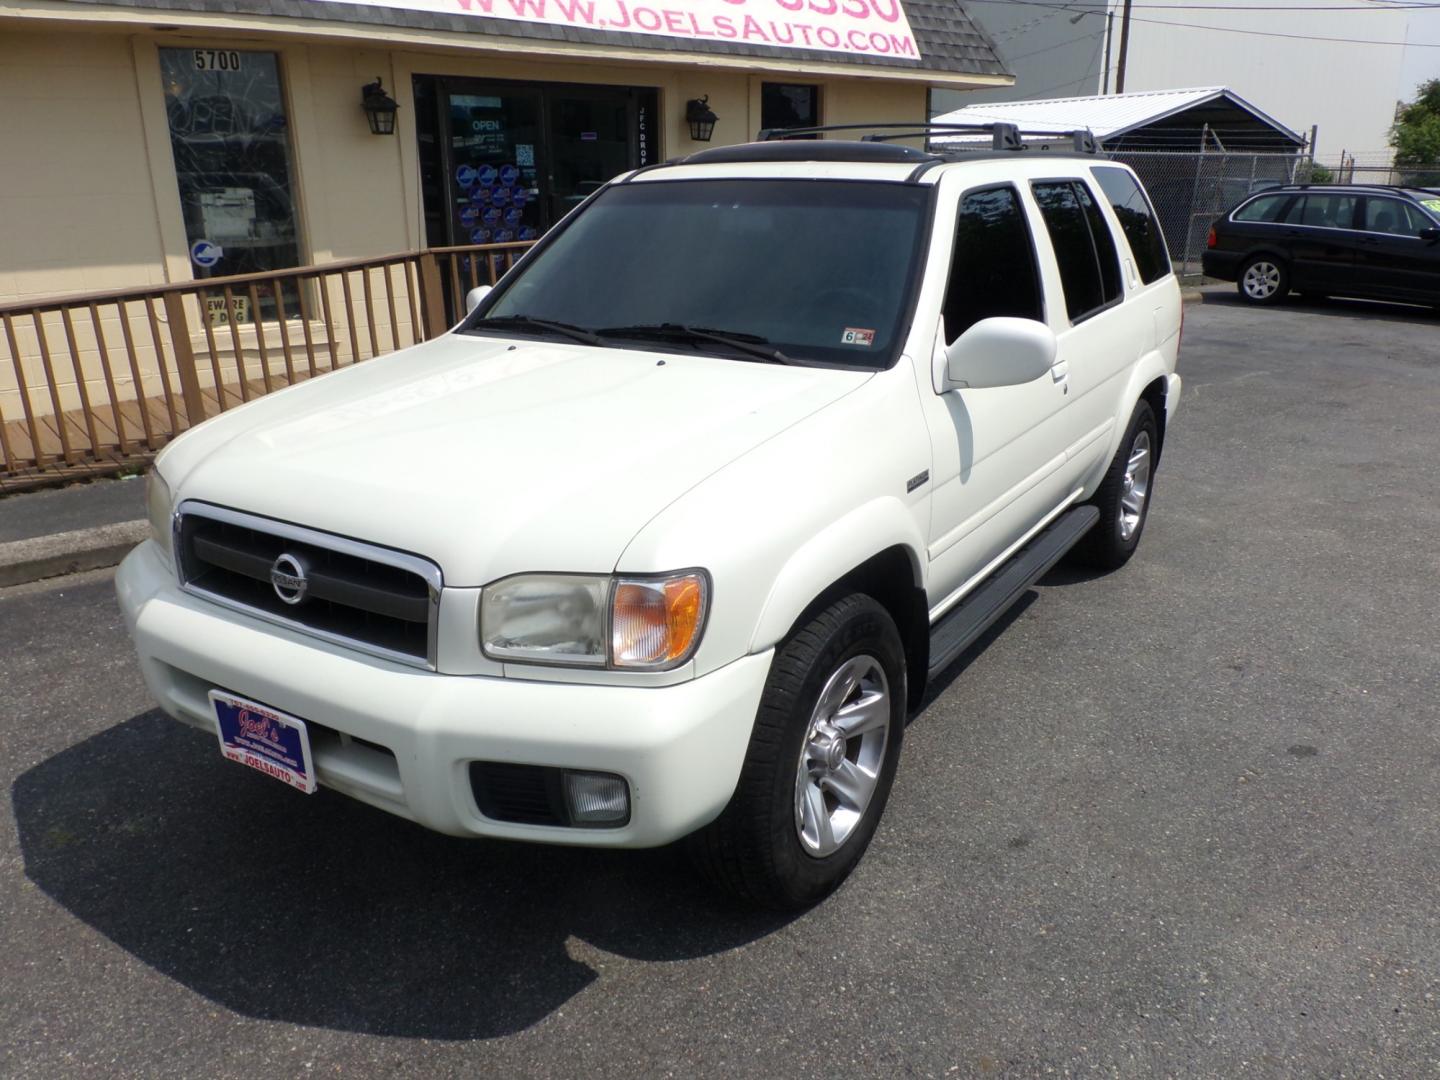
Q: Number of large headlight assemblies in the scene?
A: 2